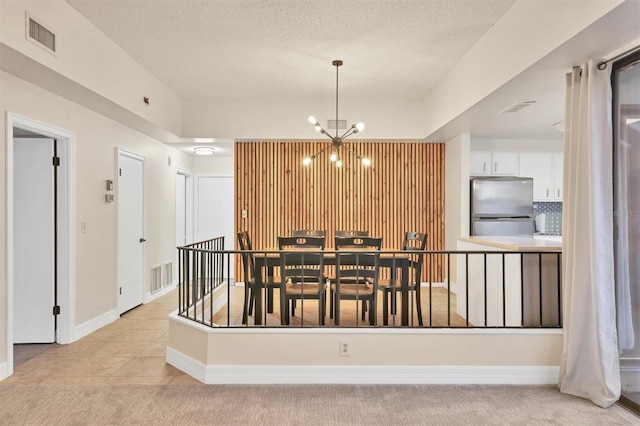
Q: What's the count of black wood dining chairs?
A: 6